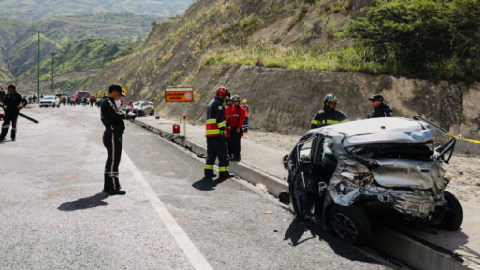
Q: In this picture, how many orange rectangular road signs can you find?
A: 1